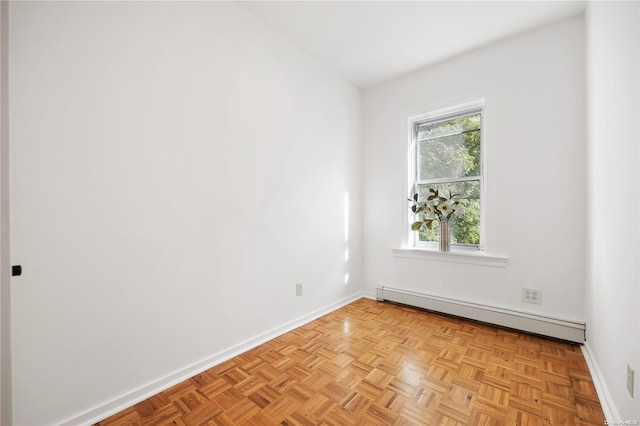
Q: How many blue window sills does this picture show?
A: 0